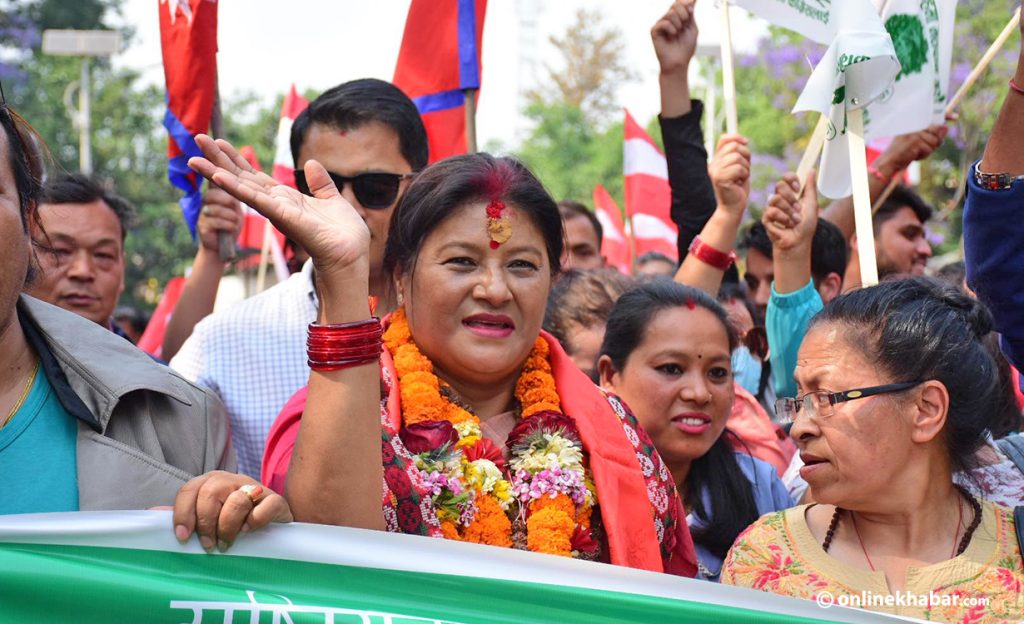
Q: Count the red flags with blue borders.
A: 2